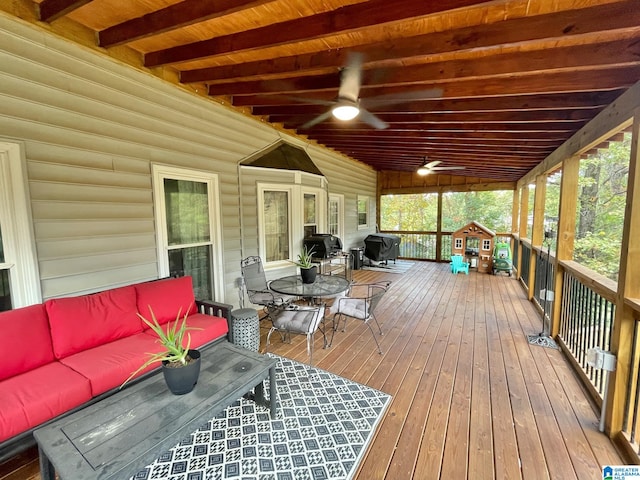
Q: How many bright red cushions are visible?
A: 6